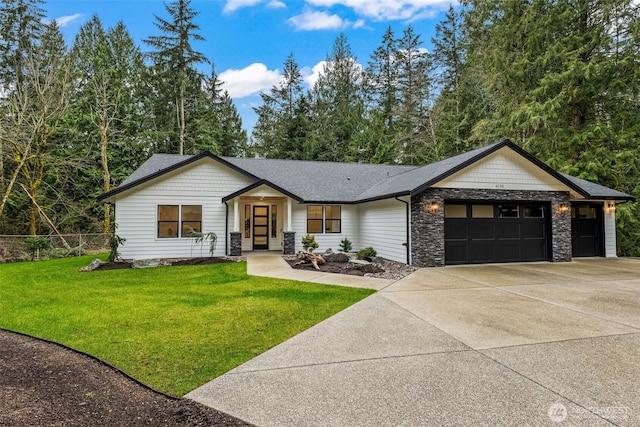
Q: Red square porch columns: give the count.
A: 0